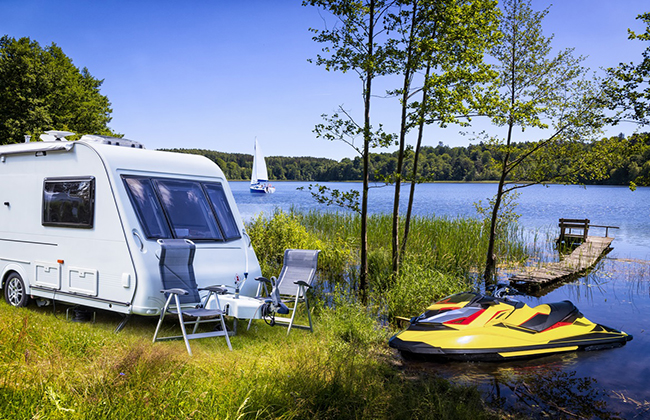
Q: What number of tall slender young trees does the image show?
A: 4